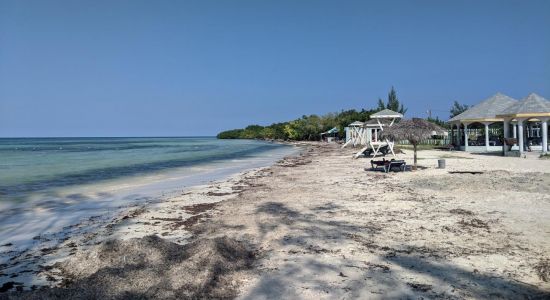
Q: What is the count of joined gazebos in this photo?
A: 2